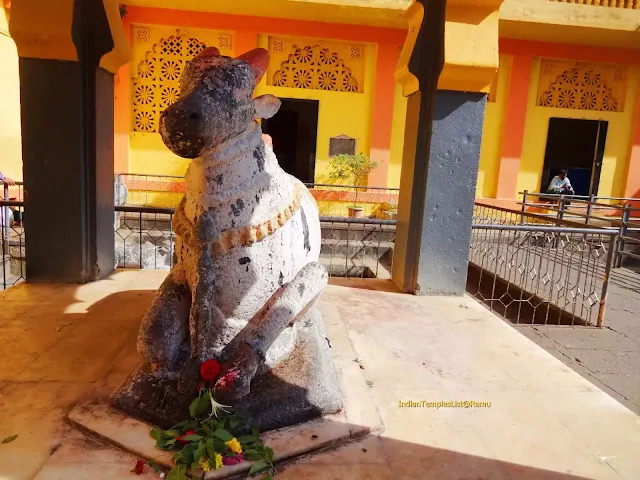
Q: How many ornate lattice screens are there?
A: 3